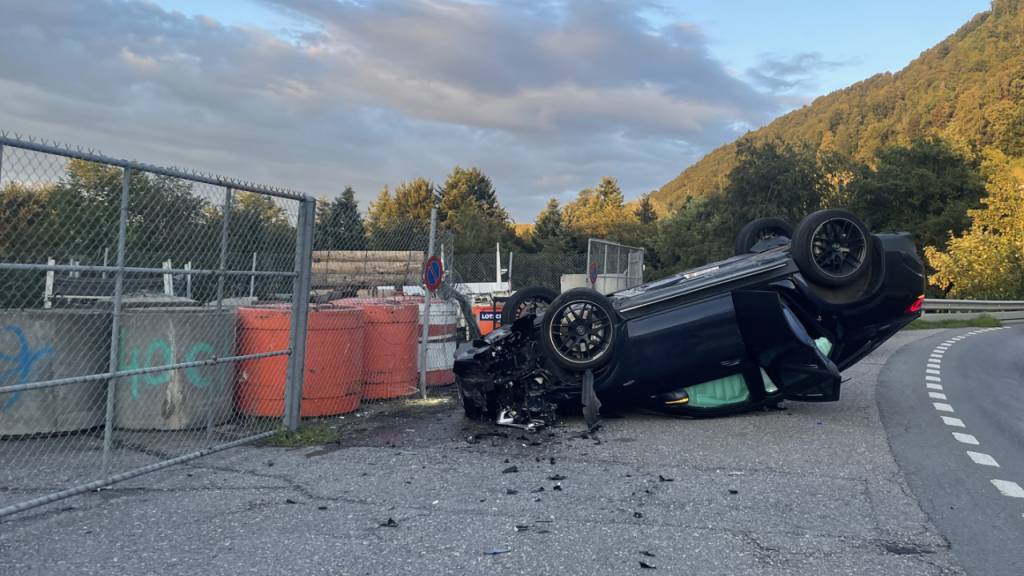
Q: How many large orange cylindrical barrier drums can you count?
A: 2